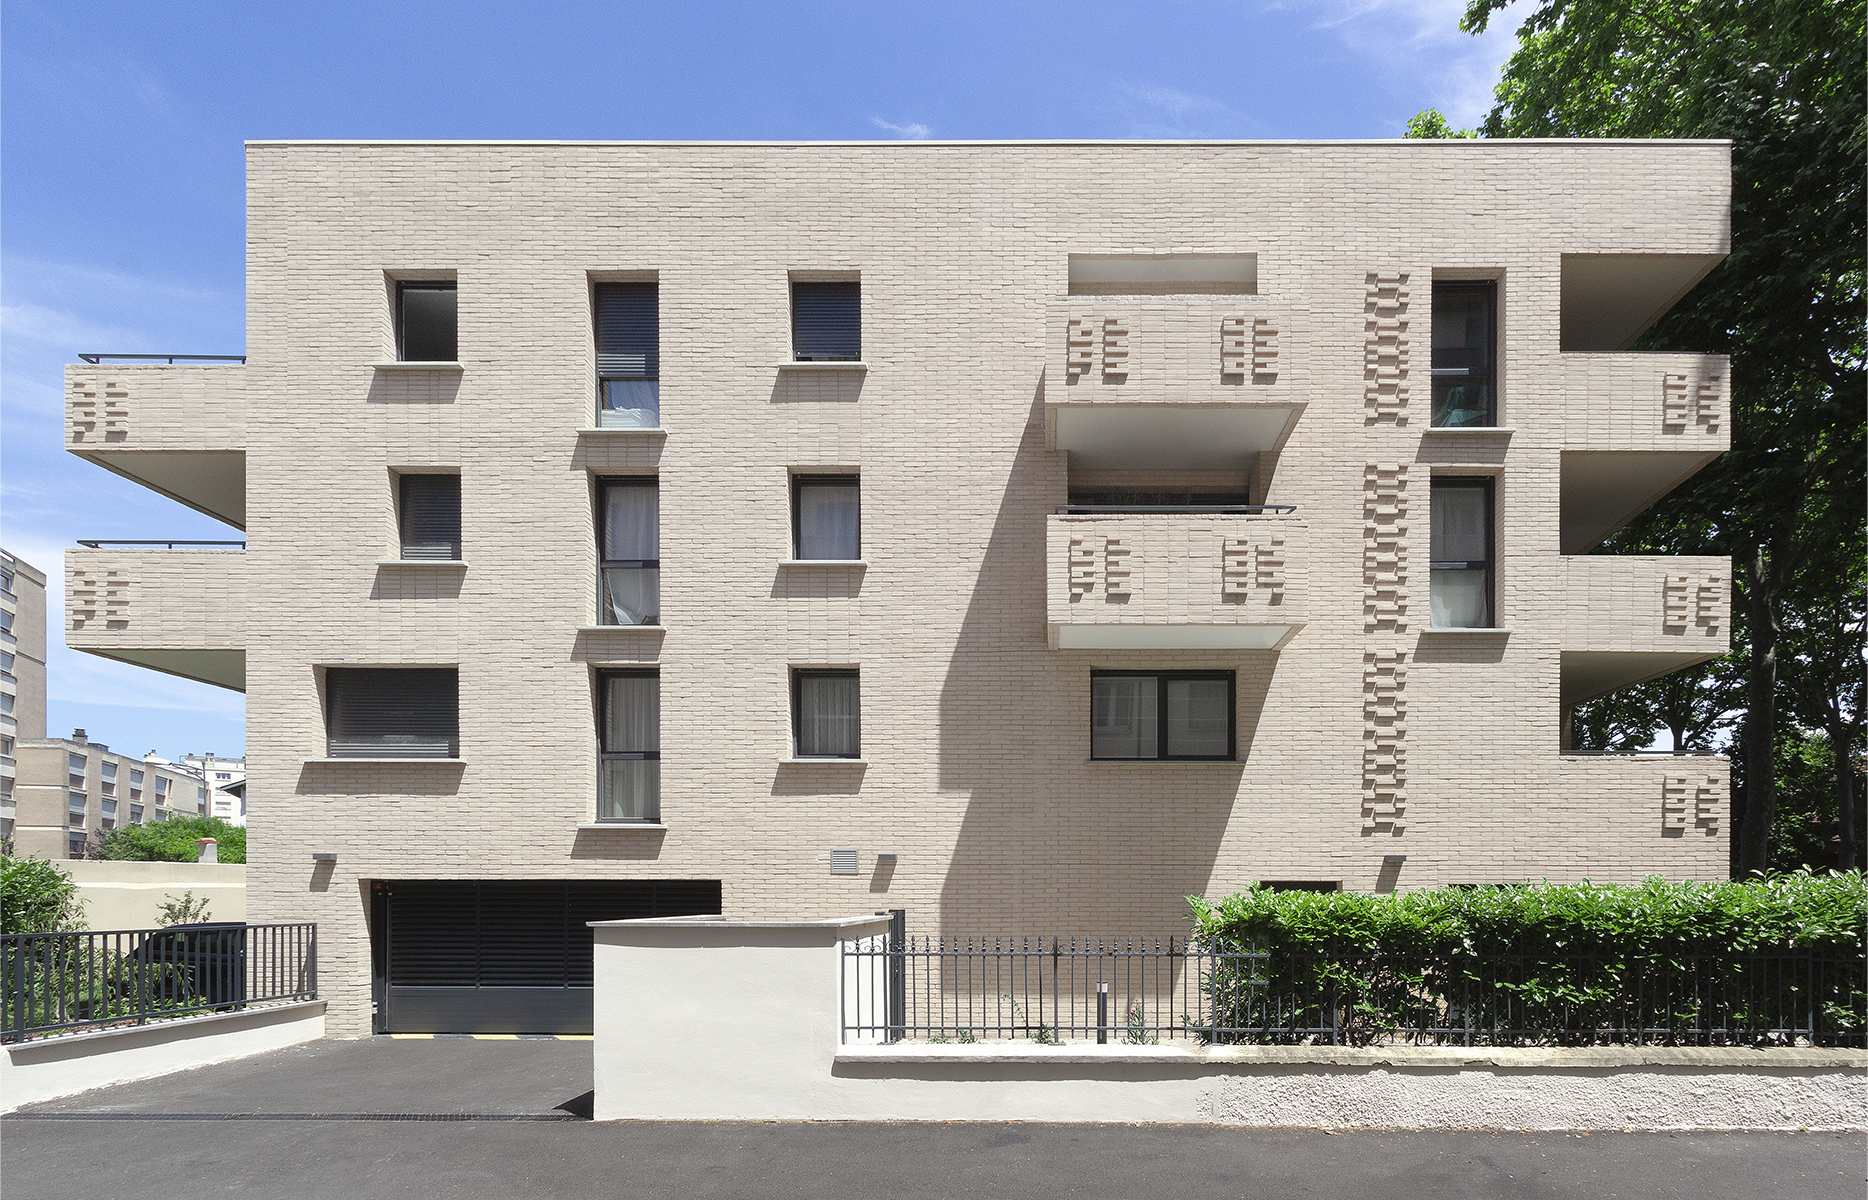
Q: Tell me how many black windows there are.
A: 12